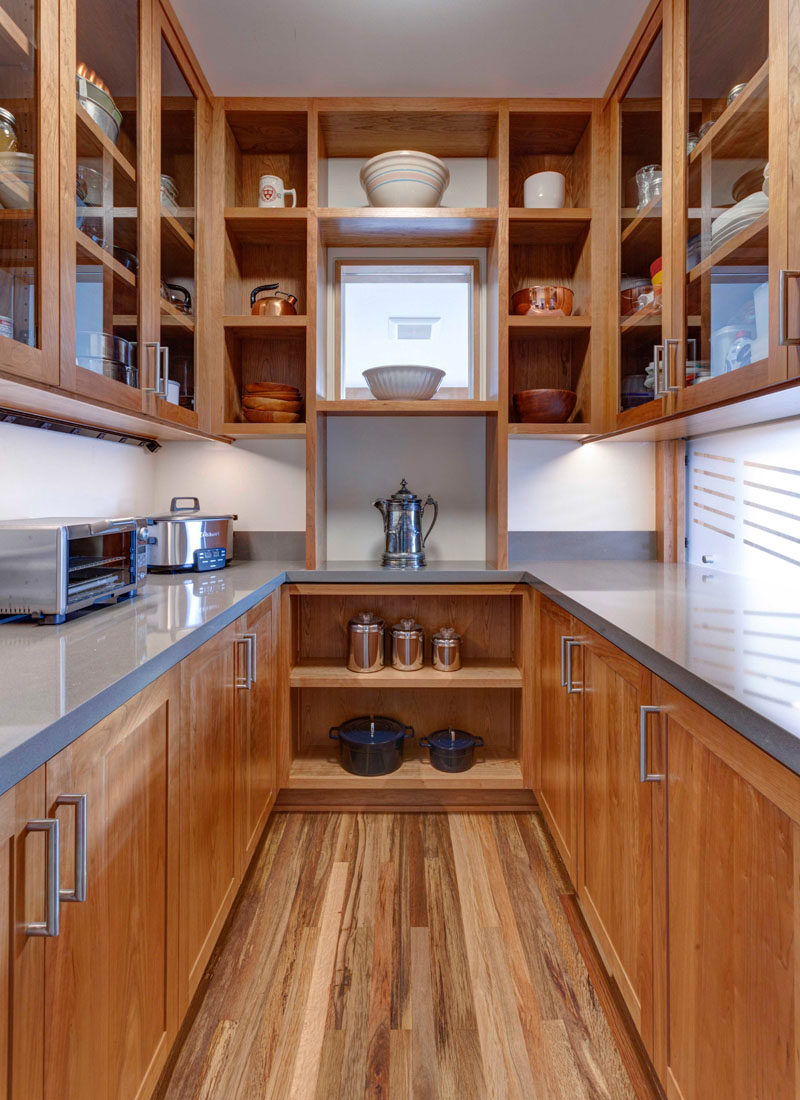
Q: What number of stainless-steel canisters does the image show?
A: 3